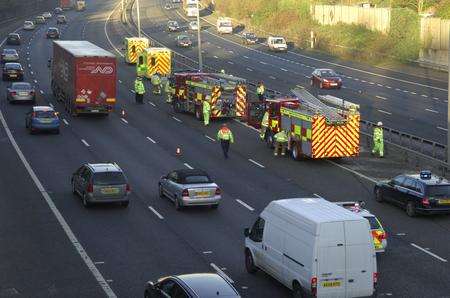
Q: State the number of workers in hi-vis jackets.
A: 9